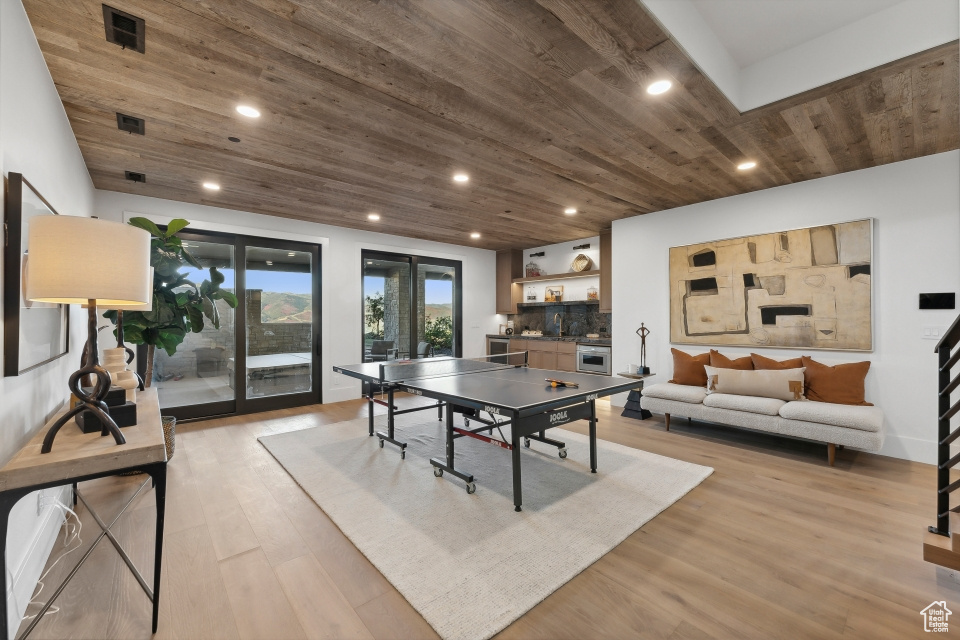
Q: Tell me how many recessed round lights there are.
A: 8